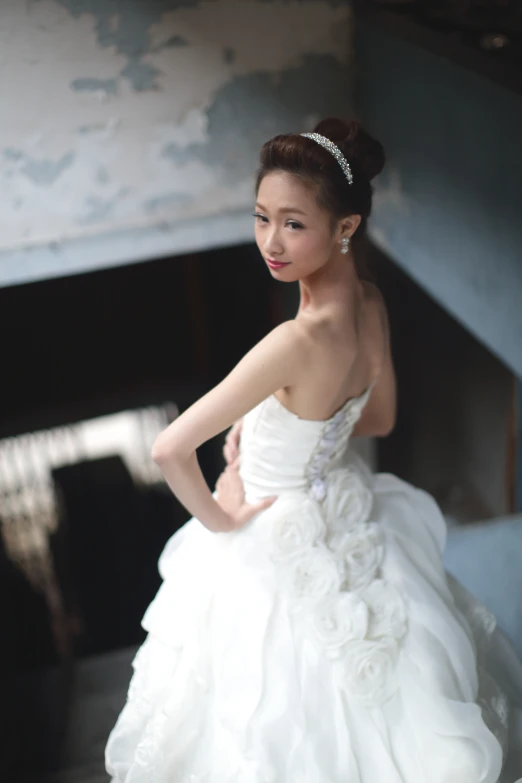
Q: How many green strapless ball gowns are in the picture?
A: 0